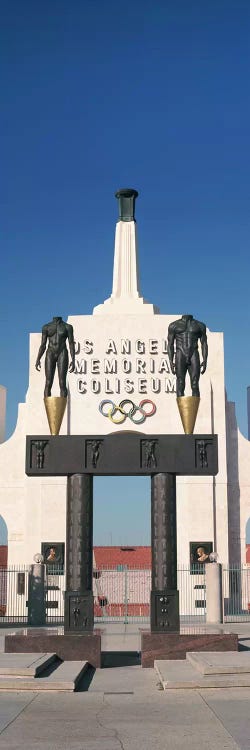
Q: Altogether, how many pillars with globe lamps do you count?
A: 2